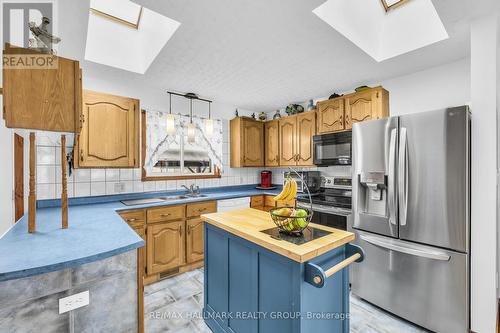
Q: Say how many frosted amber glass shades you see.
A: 3